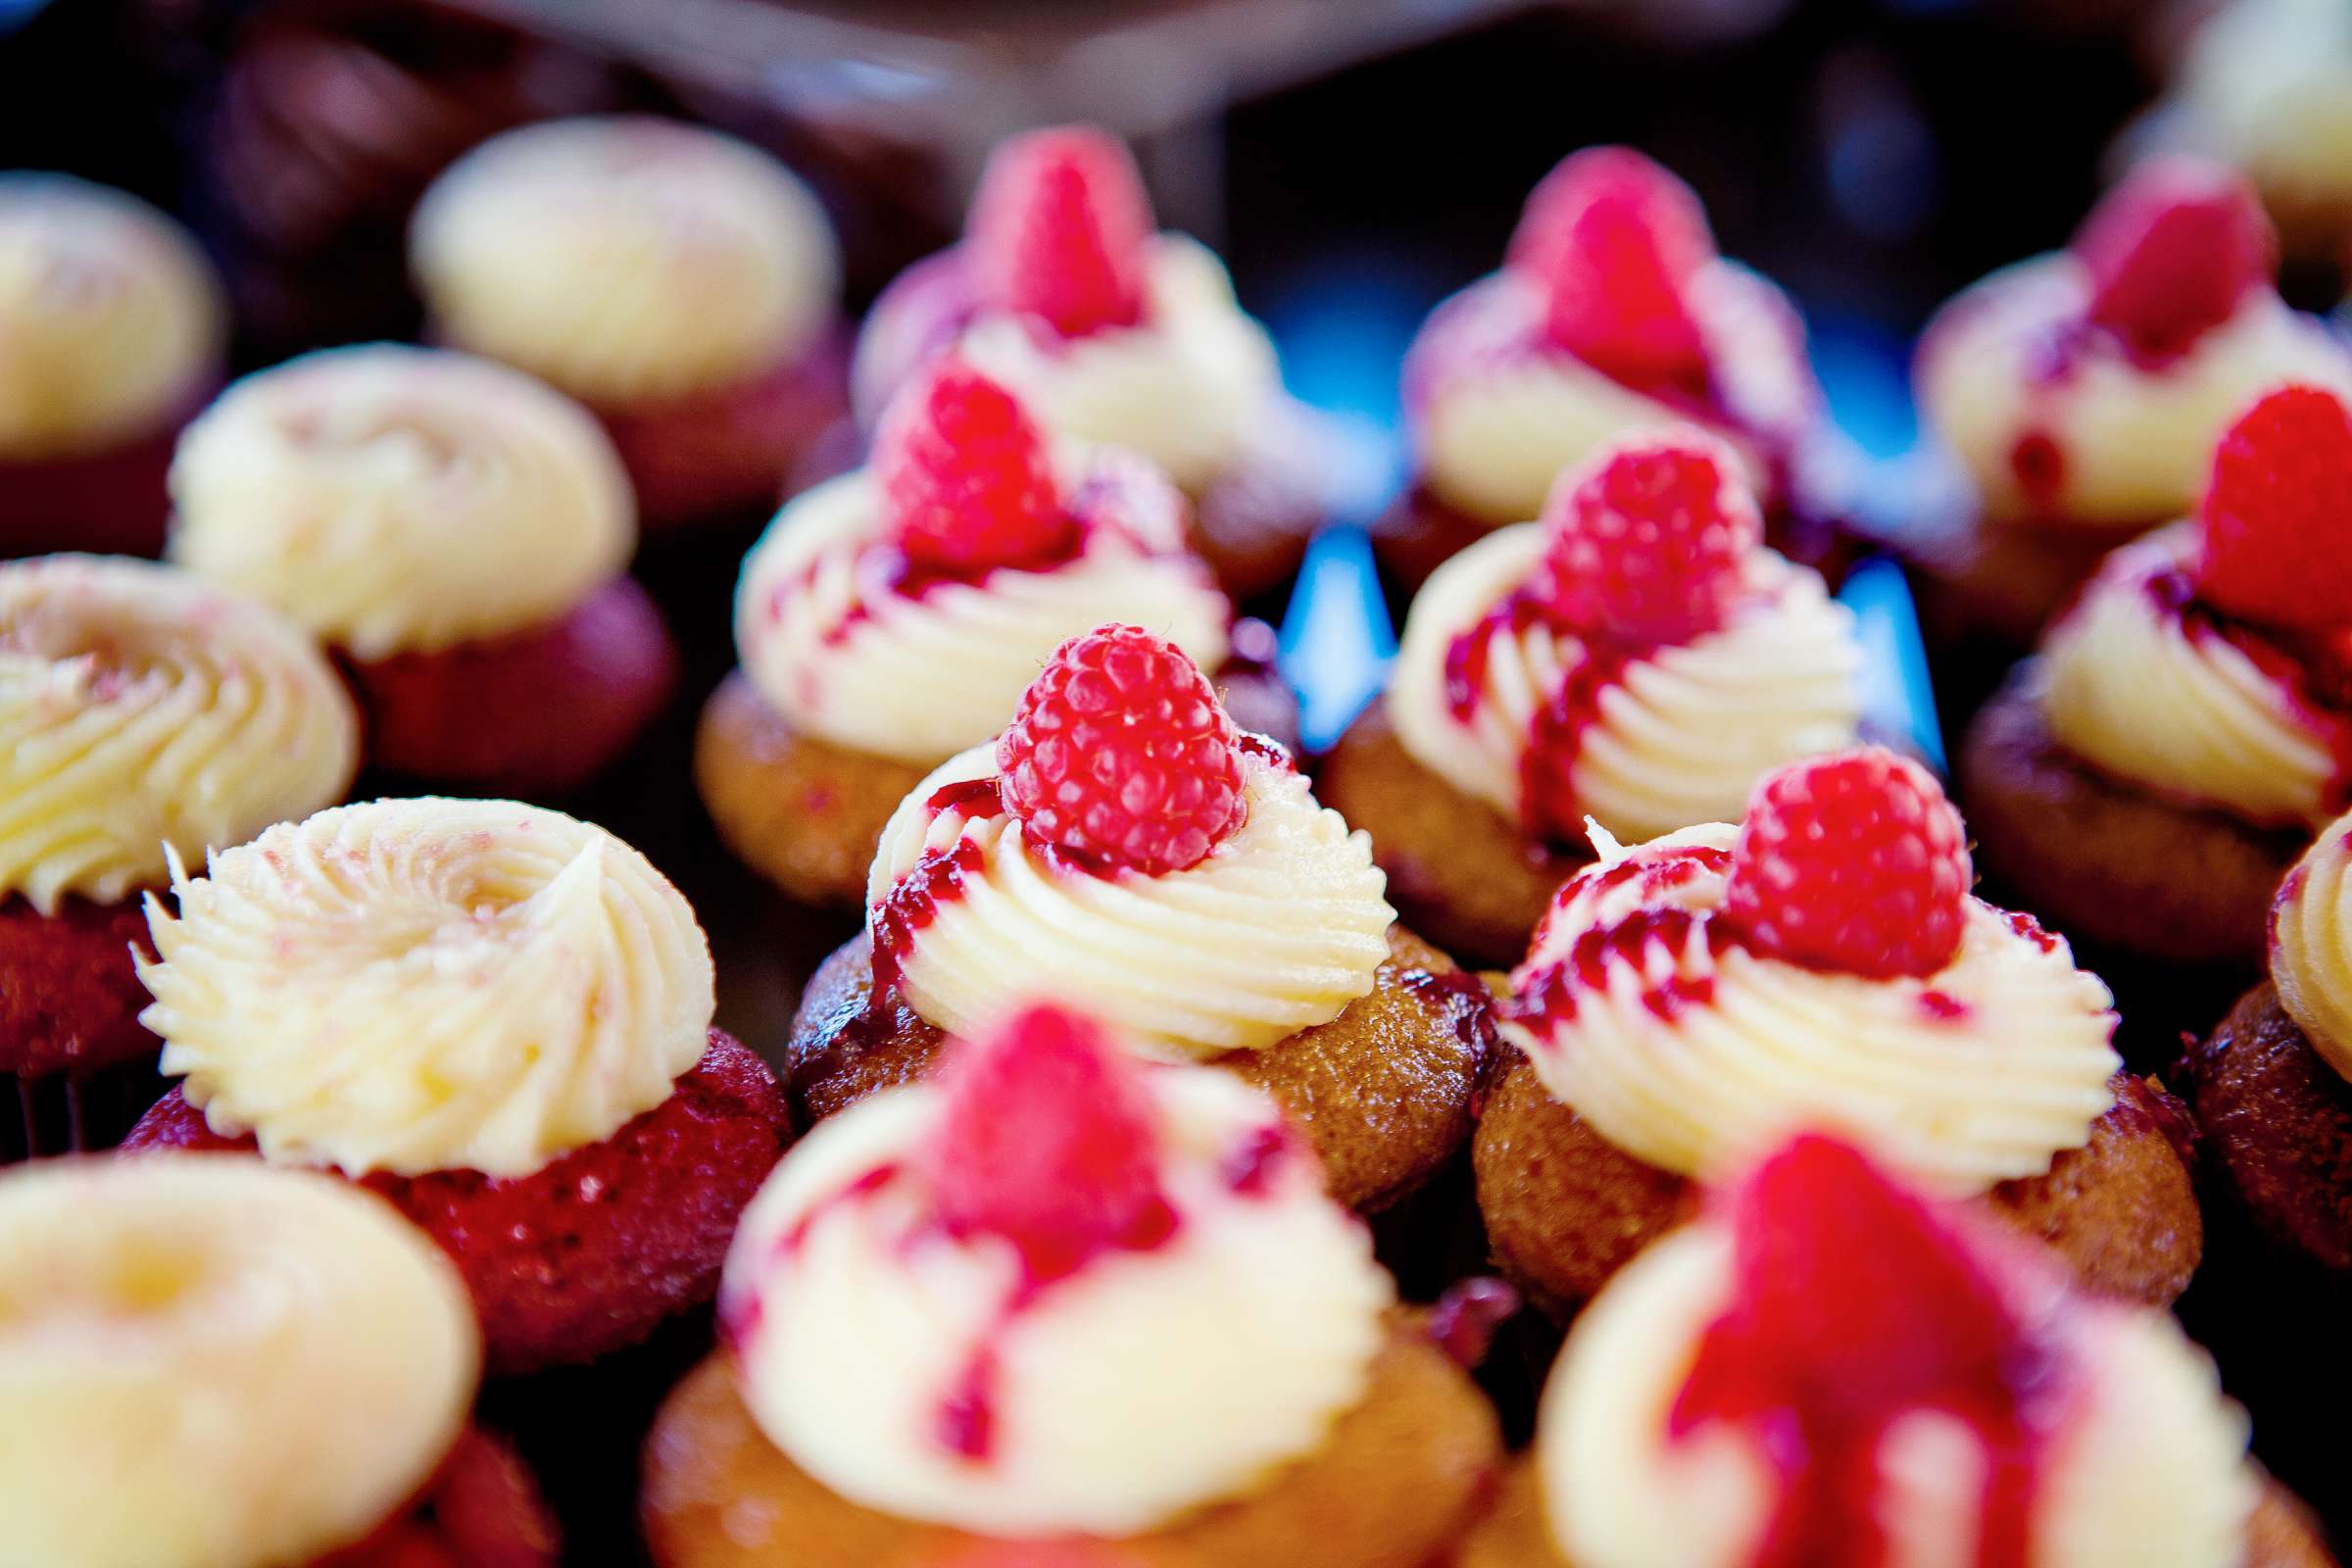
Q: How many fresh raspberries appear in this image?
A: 10